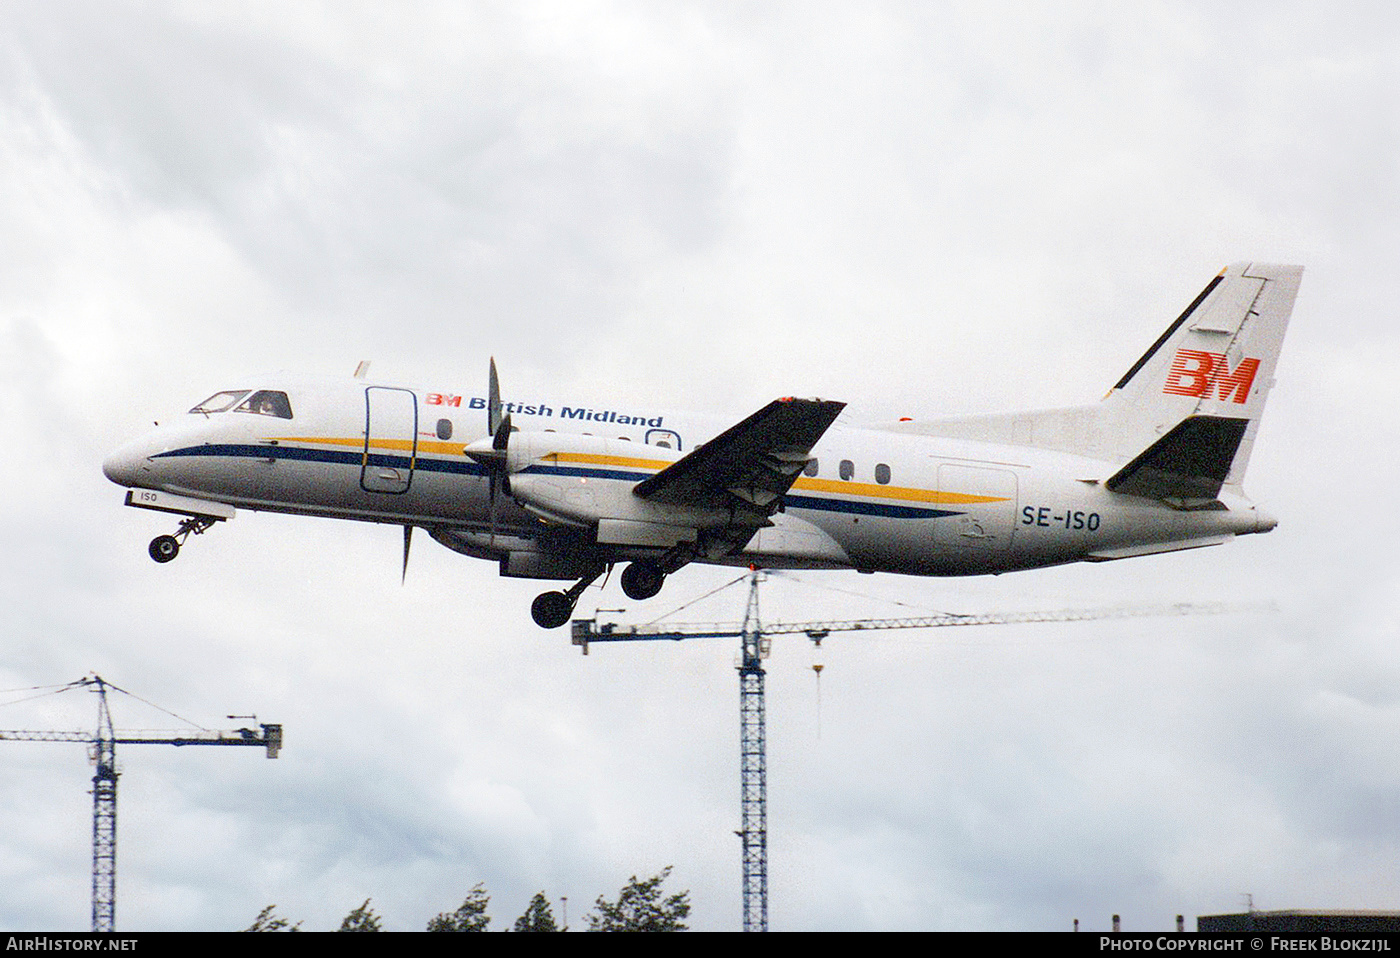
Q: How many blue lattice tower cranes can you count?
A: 2